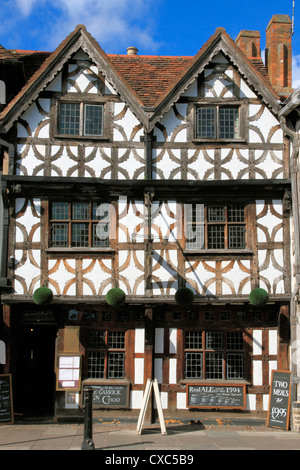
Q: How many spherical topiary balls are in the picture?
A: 4